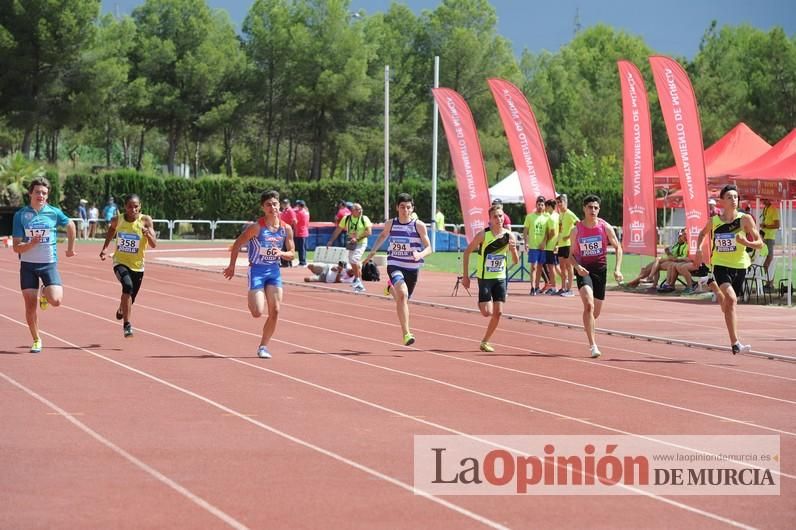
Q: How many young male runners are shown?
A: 7